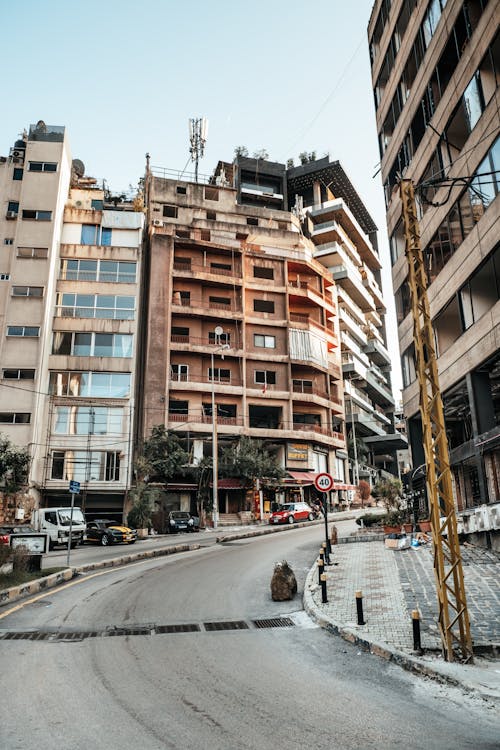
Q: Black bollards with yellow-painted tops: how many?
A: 6